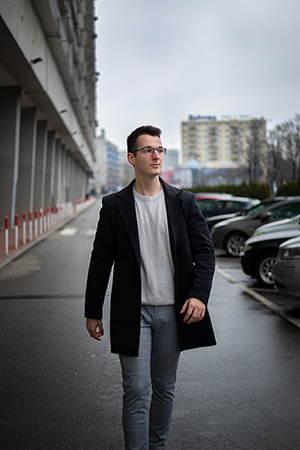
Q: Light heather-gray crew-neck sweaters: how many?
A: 1